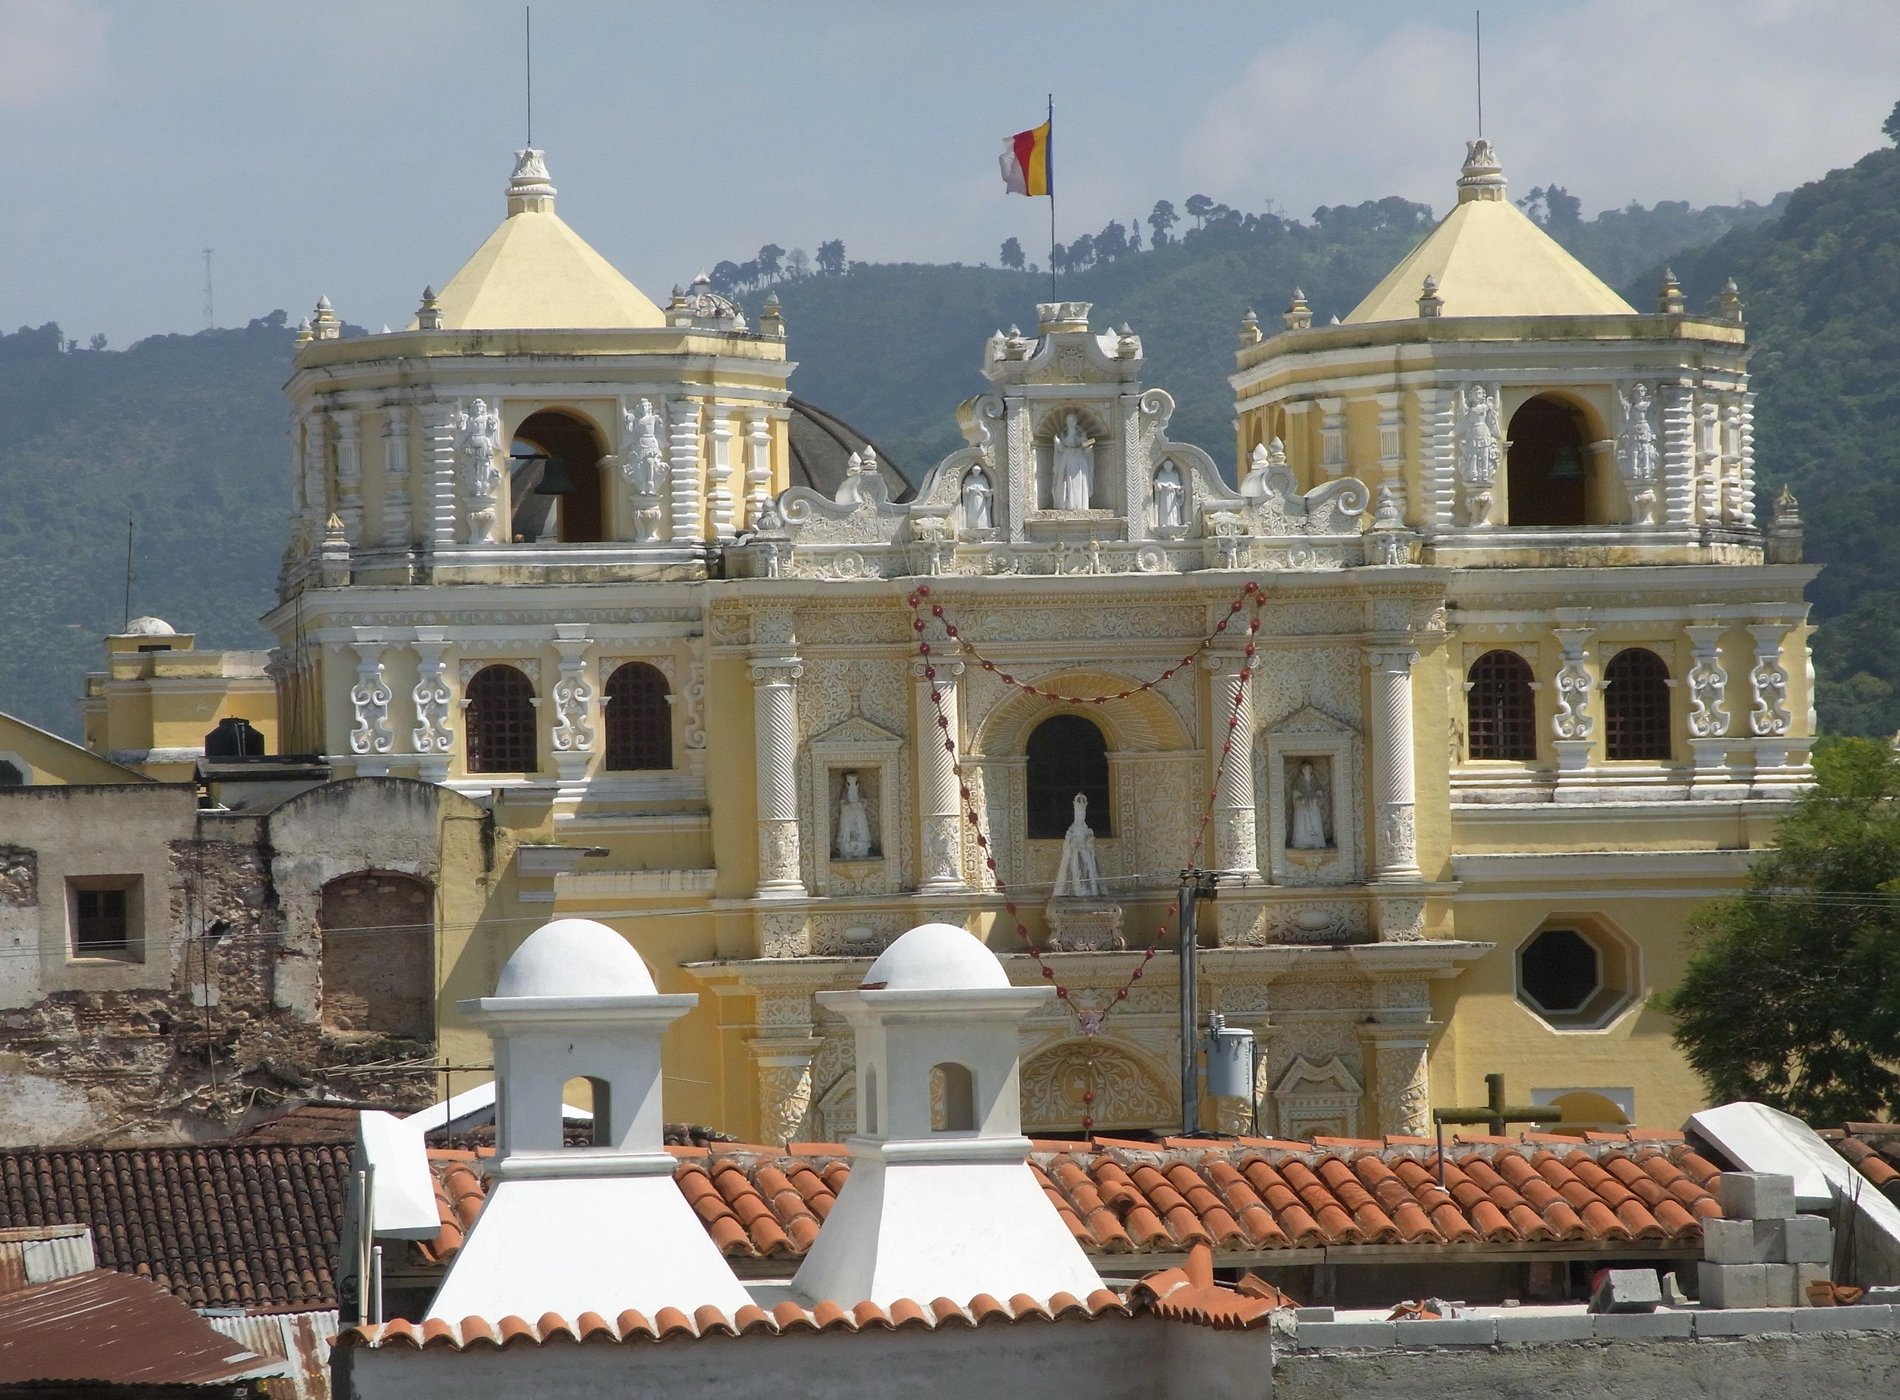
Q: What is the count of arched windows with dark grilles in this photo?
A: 4